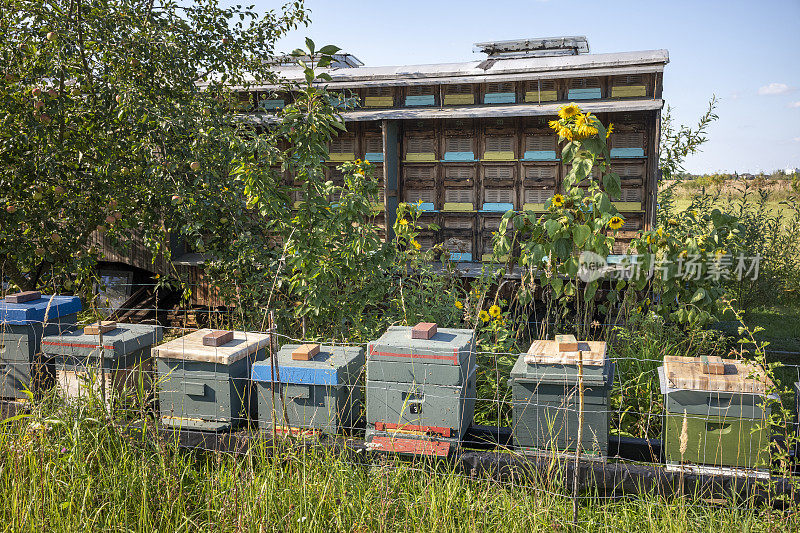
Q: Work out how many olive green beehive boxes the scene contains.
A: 1